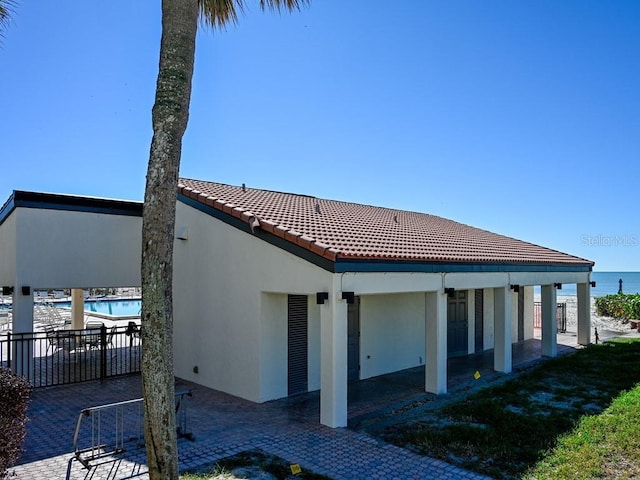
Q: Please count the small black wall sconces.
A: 8